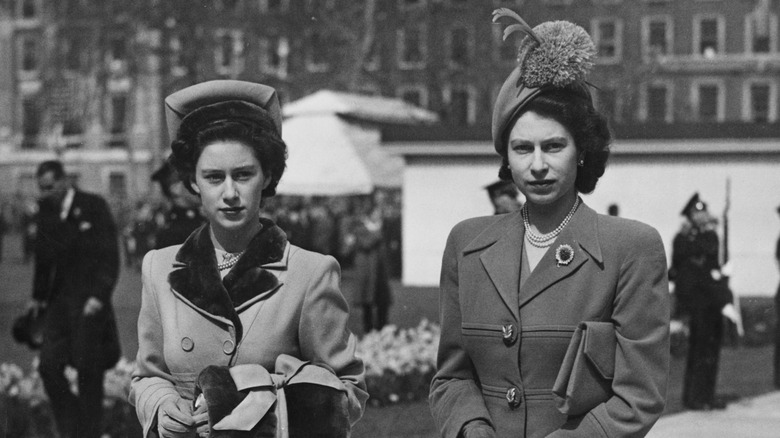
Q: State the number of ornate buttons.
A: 2